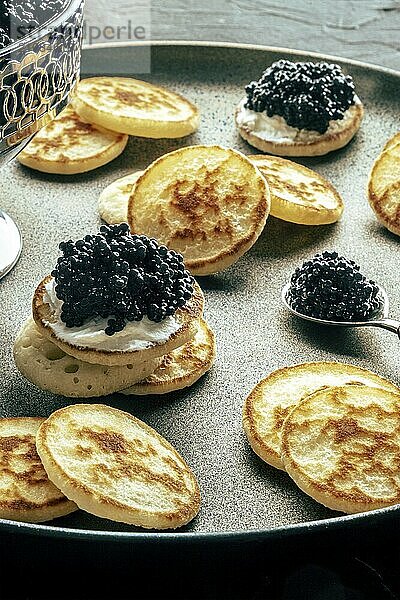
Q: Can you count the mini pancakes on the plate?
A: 15